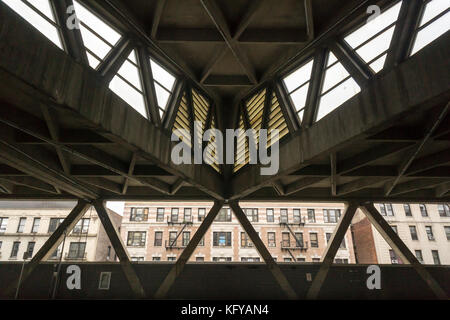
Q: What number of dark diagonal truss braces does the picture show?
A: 6